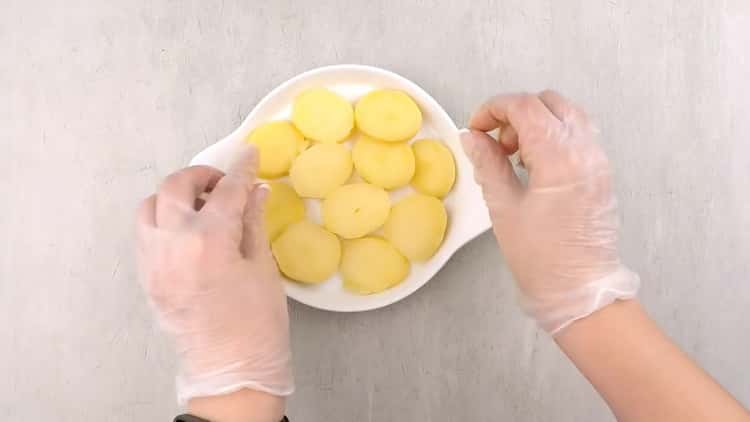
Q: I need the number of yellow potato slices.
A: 11